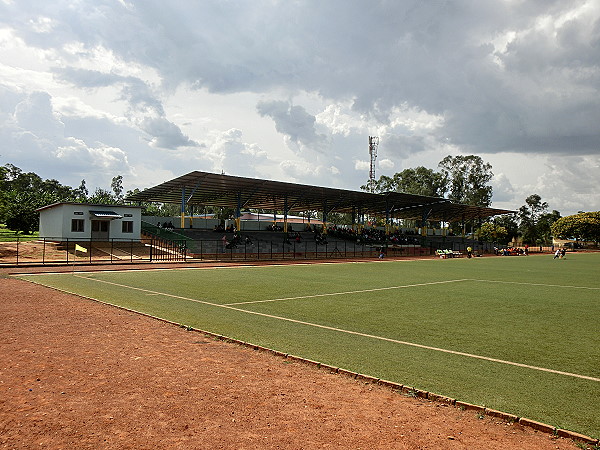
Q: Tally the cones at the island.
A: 0